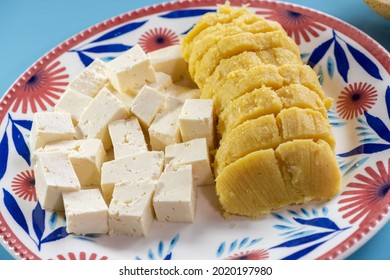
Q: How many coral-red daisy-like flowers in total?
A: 8